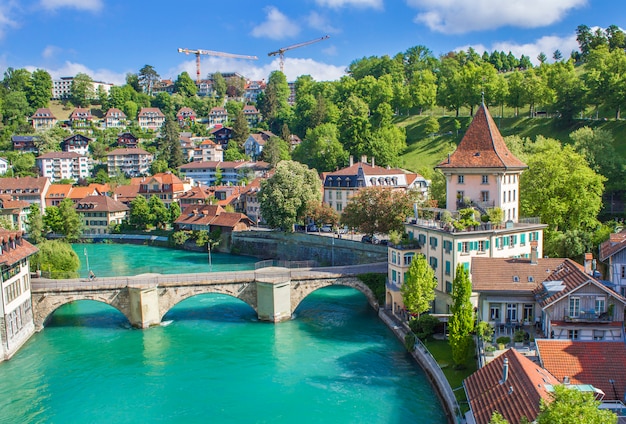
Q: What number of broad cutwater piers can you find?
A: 2